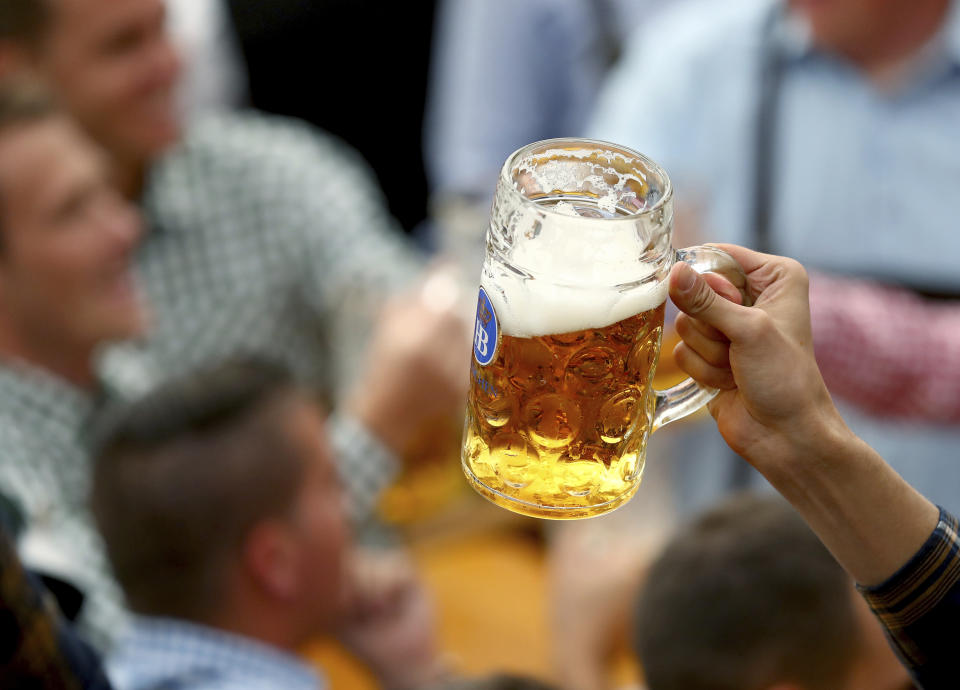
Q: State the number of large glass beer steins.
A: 1